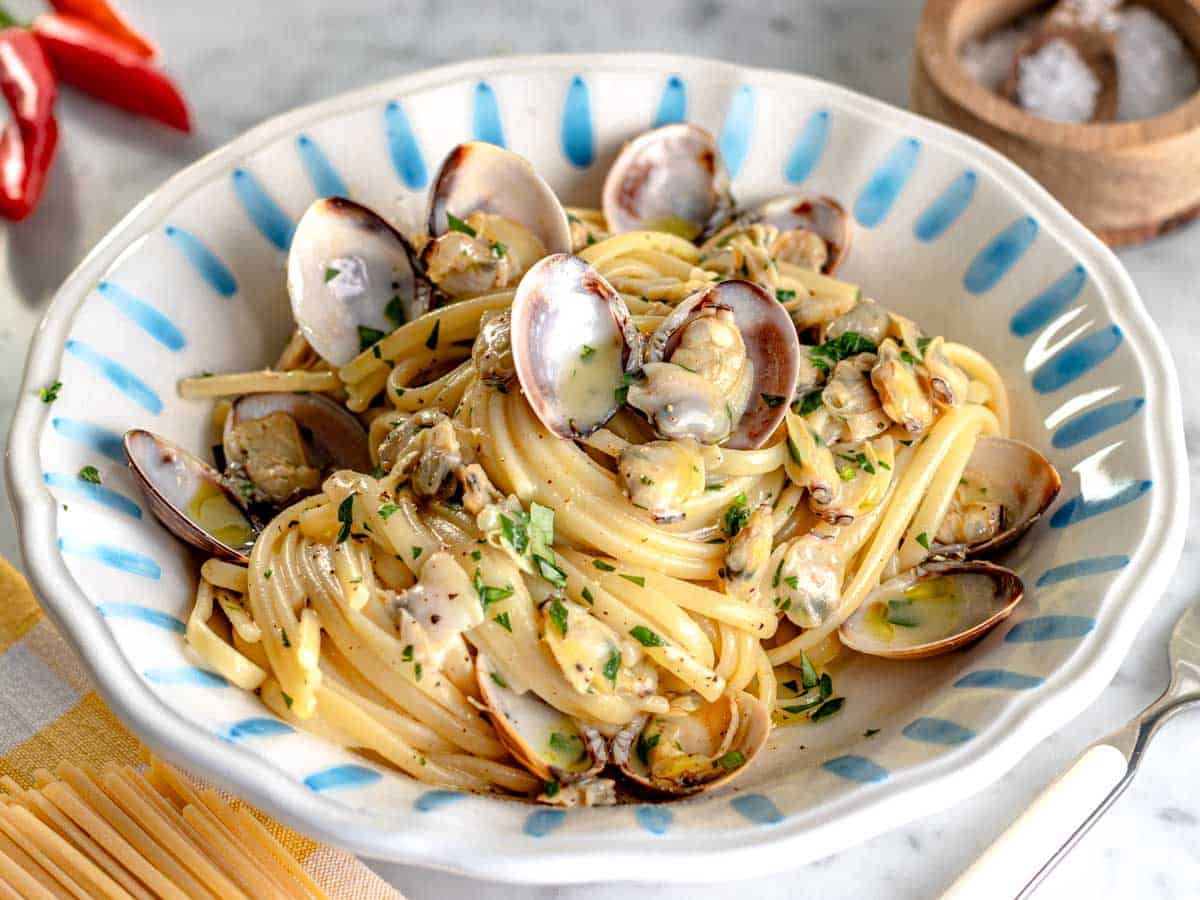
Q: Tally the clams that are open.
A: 6